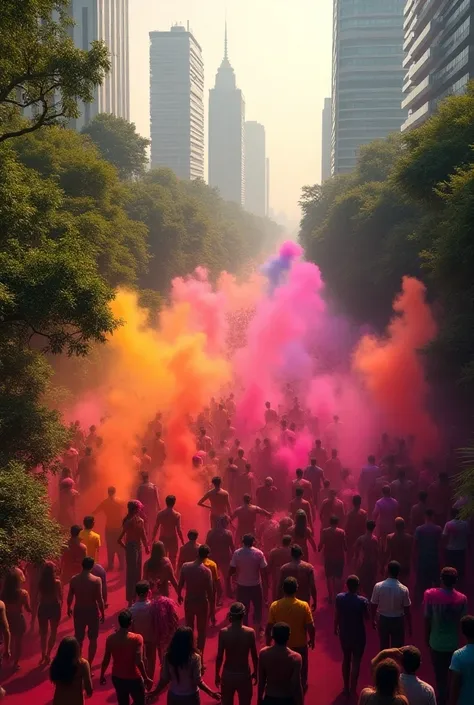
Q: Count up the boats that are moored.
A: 0